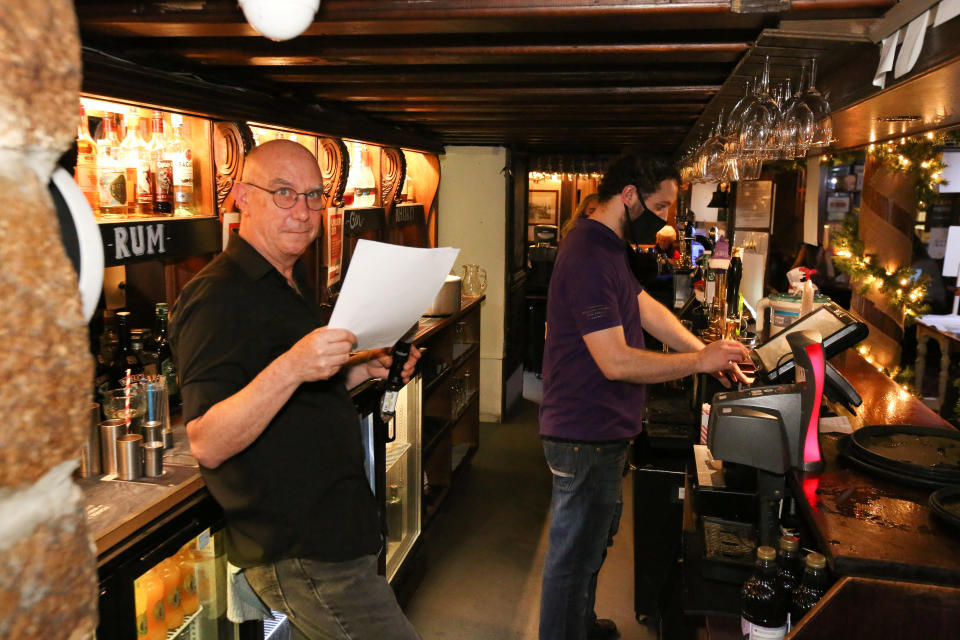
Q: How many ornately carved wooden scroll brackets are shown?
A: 3